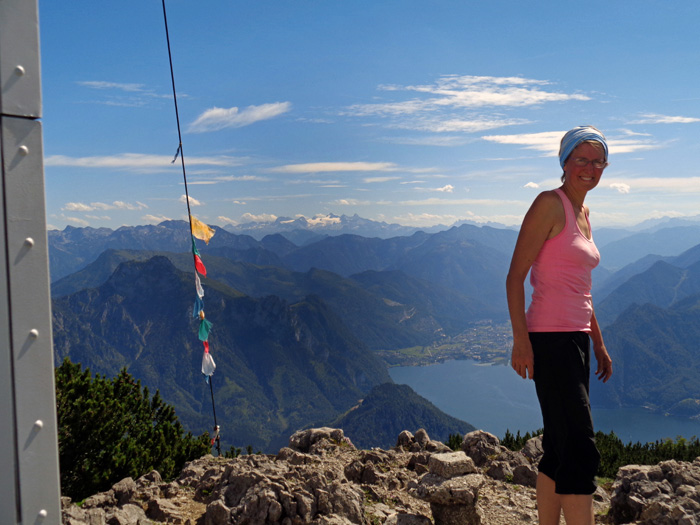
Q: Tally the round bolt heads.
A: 6